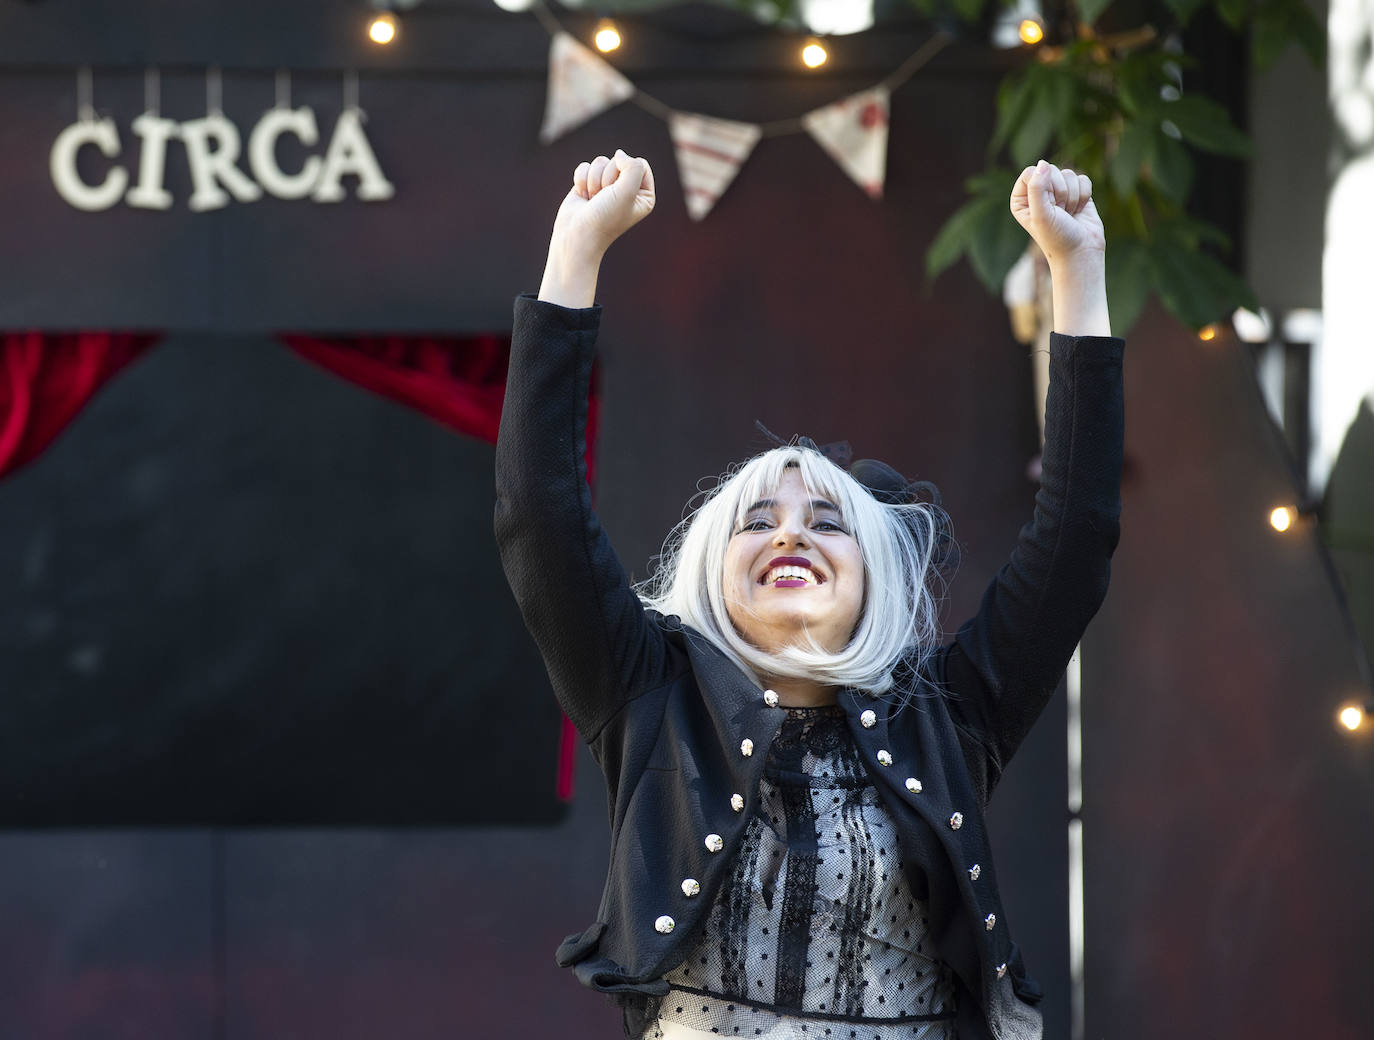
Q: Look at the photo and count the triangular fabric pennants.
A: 3